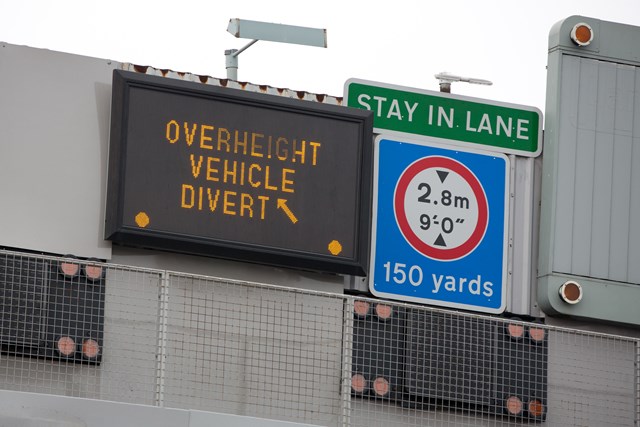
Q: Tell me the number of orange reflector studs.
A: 14